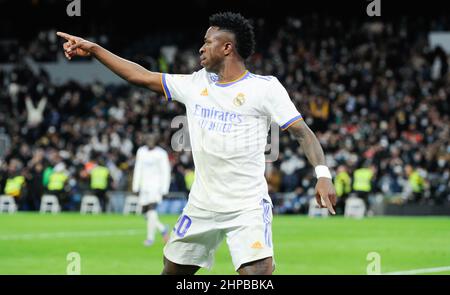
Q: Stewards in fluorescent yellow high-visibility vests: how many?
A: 7